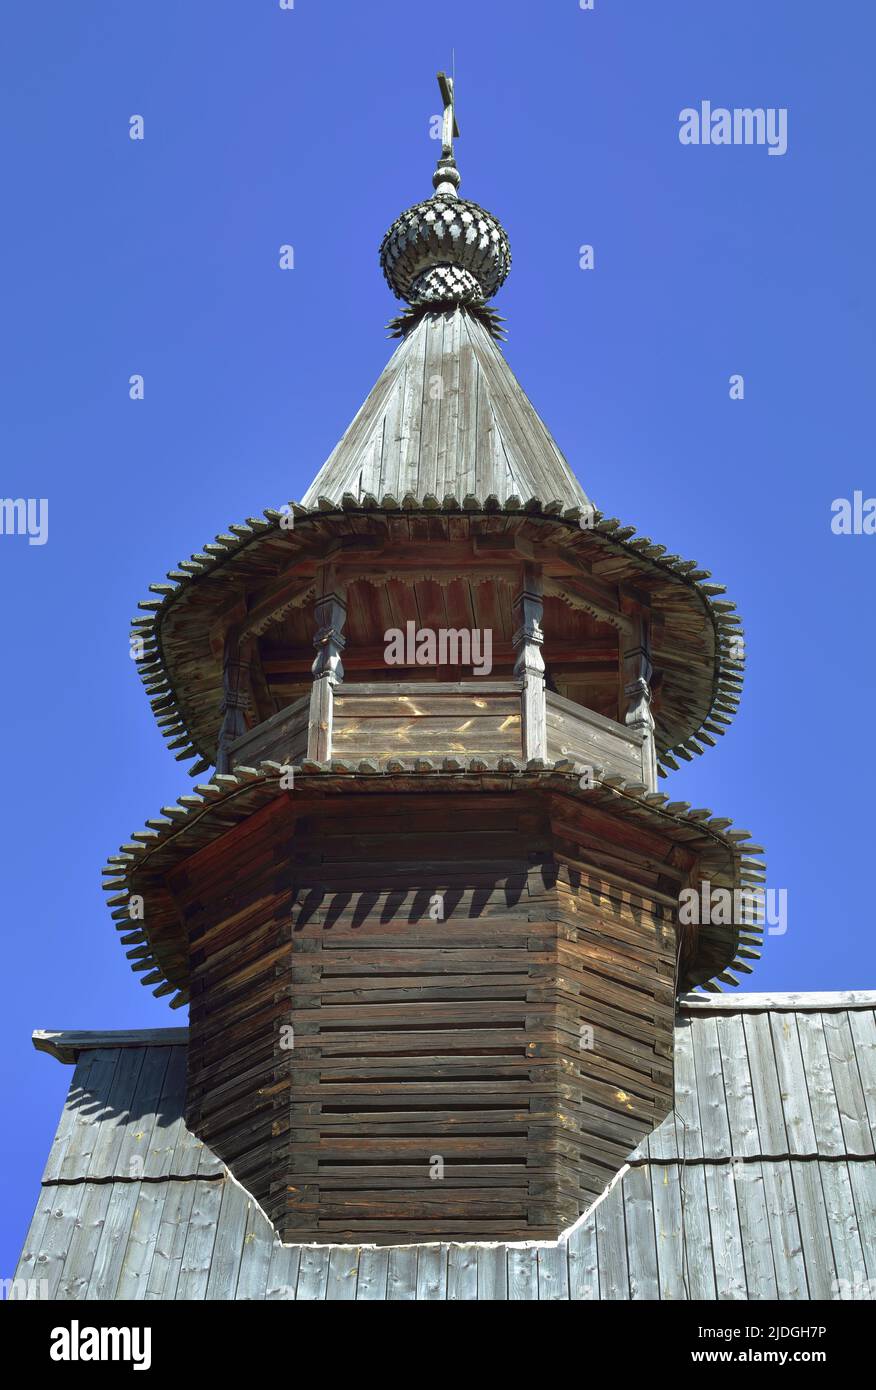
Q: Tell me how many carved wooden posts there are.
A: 4